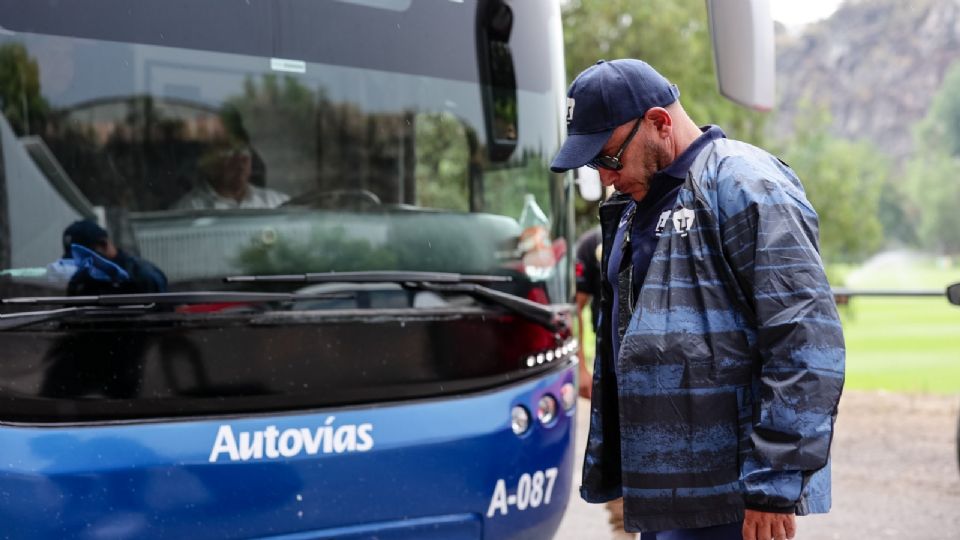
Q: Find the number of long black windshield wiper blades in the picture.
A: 2